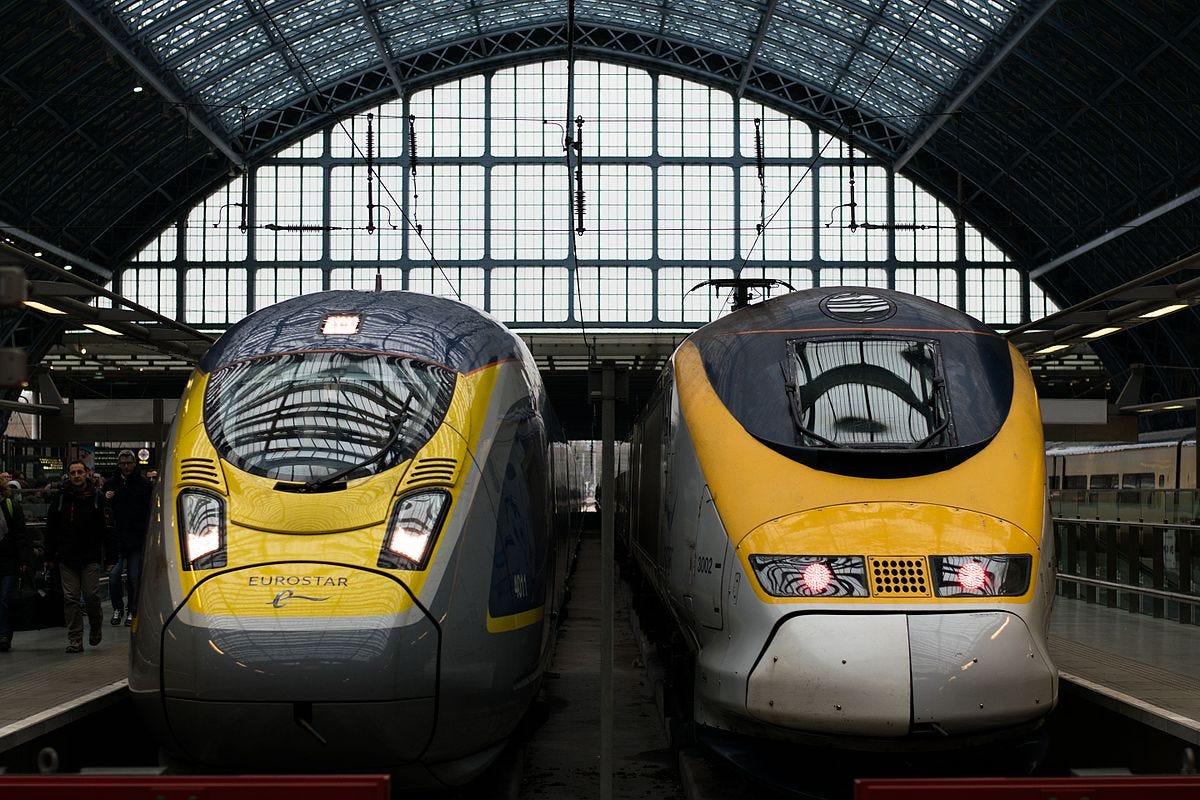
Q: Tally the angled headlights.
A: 2